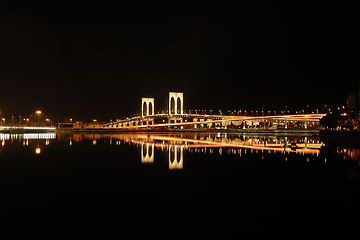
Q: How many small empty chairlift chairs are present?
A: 0